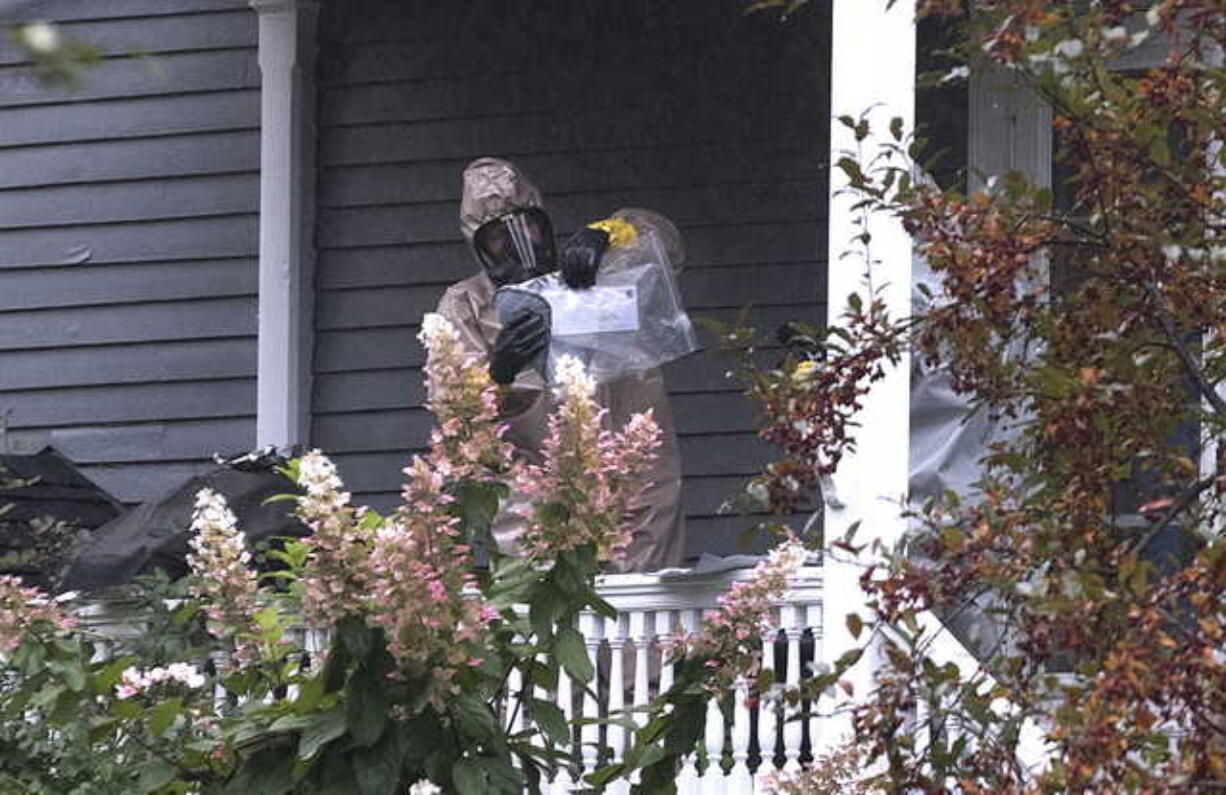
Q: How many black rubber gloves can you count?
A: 2